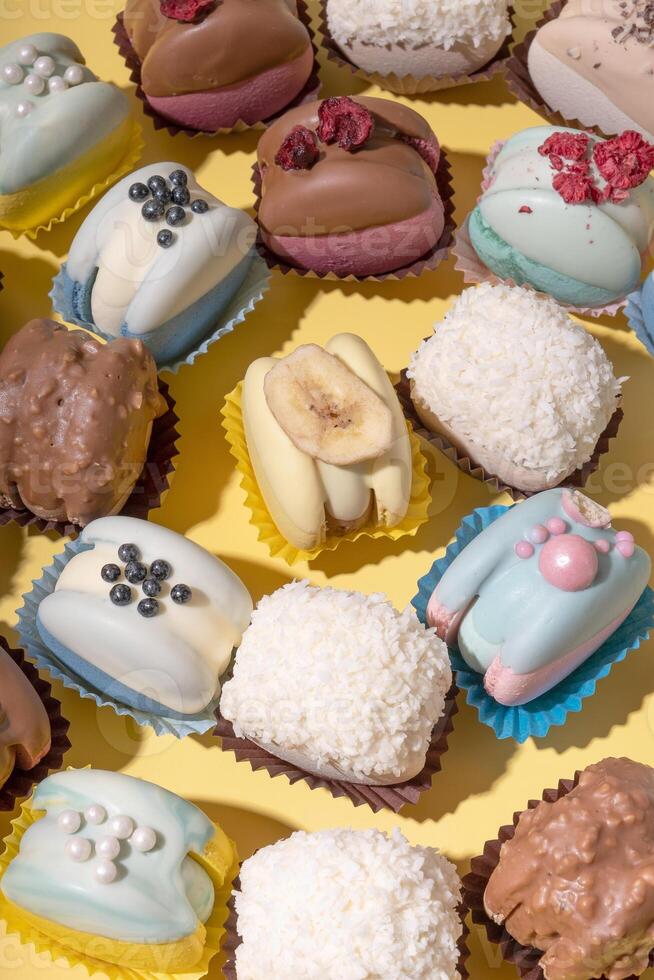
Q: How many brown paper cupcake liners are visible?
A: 10